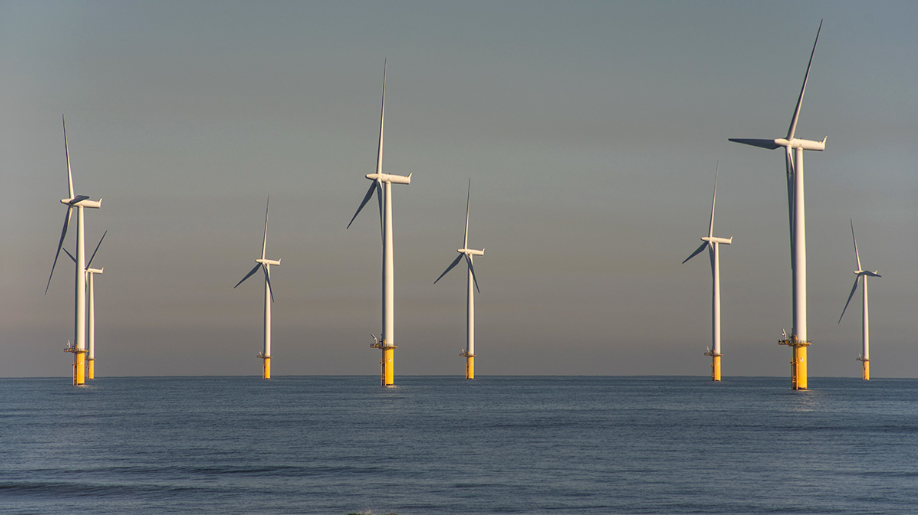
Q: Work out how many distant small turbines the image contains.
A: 5